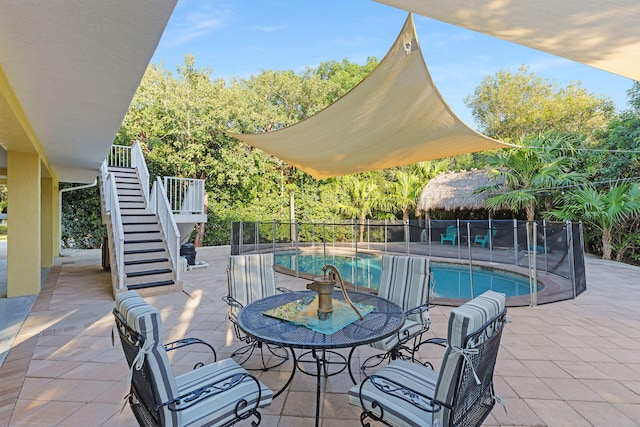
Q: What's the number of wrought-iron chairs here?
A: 4